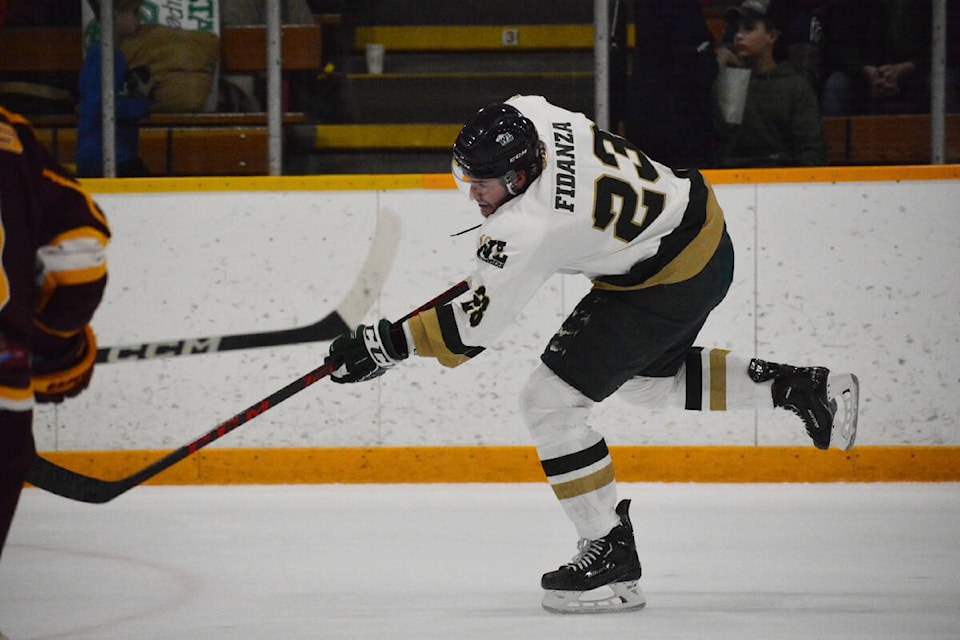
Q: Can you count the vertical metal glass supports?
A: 4